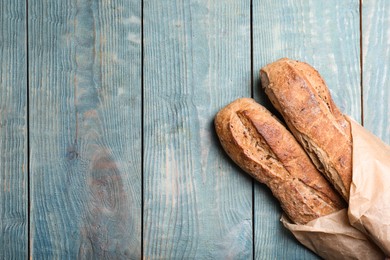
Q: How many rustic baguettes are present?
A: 2